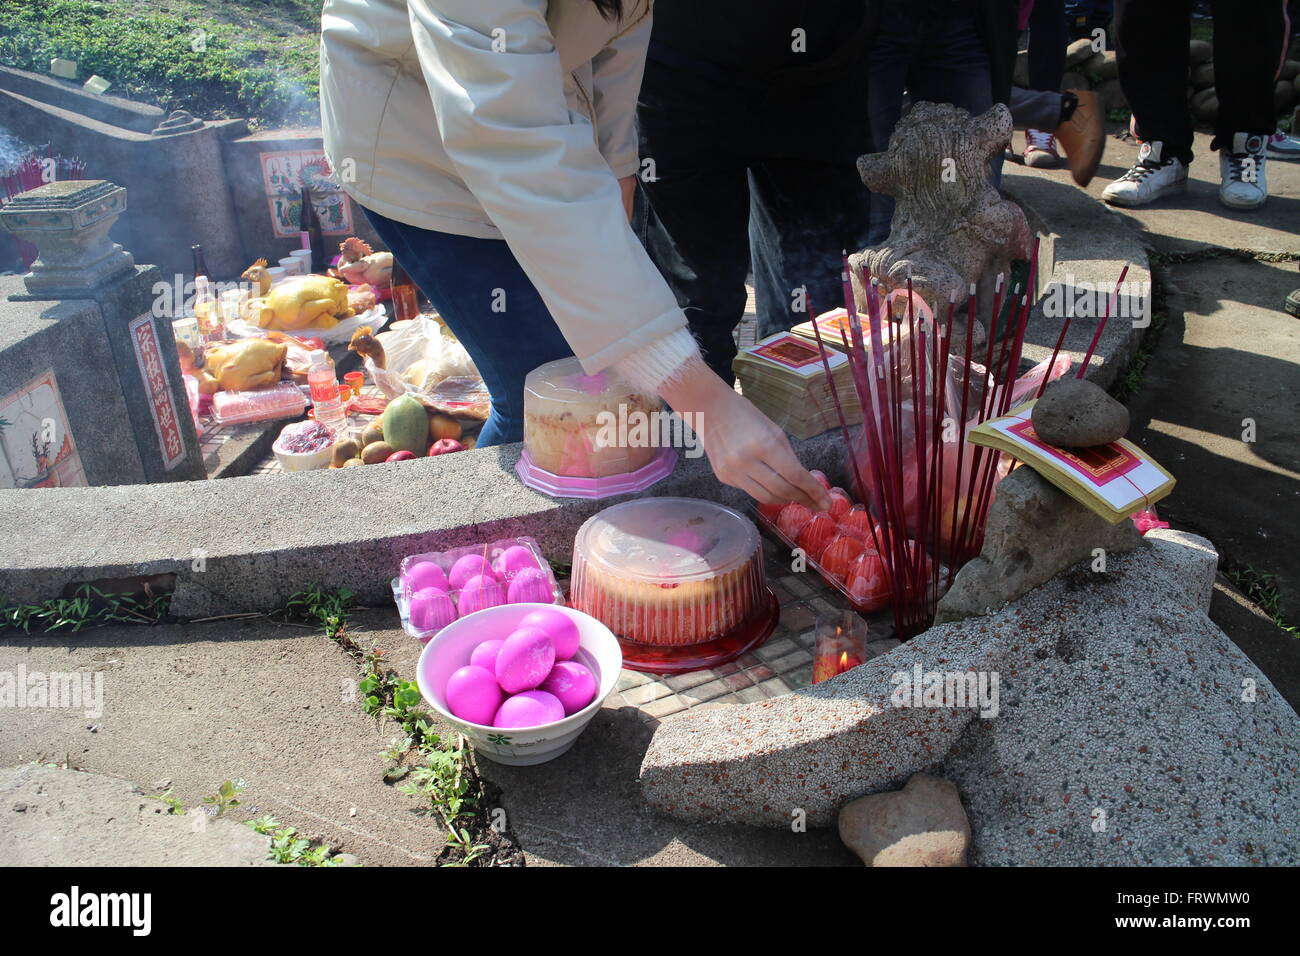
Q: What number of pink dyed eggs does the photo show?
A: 12